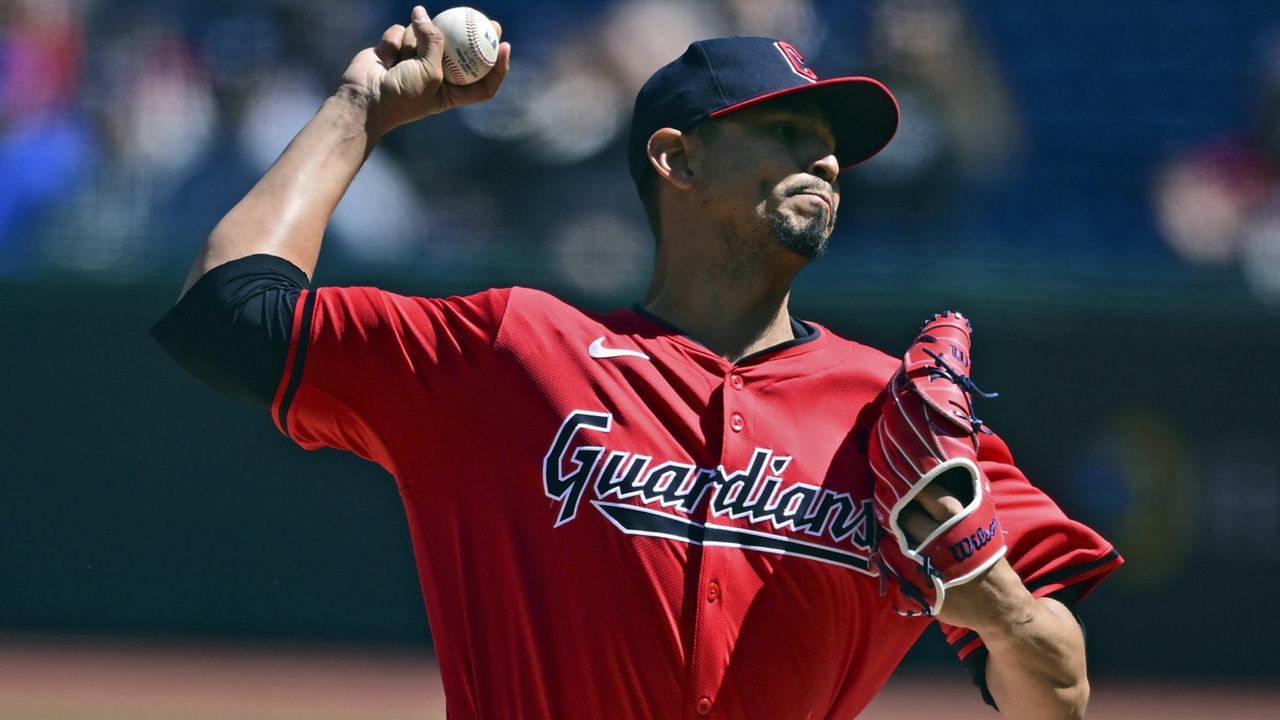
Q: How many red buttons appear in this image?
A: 4